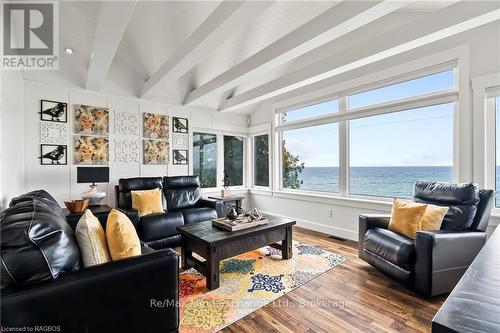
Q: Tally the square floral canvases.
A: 4